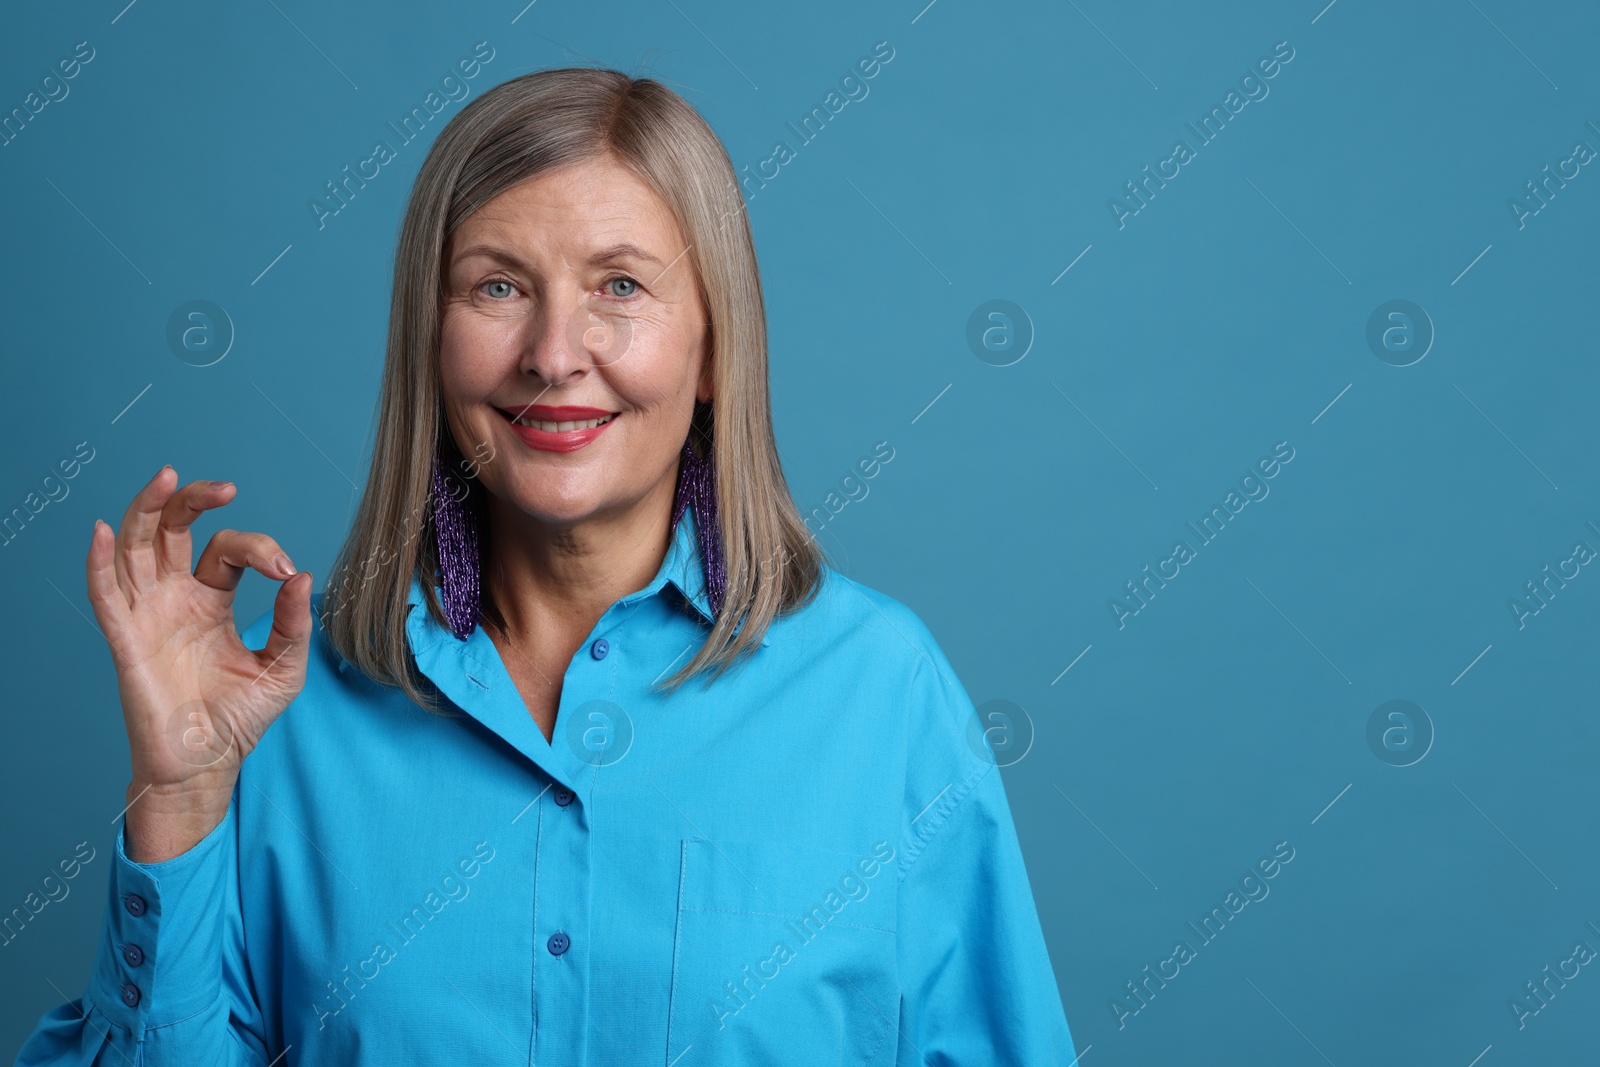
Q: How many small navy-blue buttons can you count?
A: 6